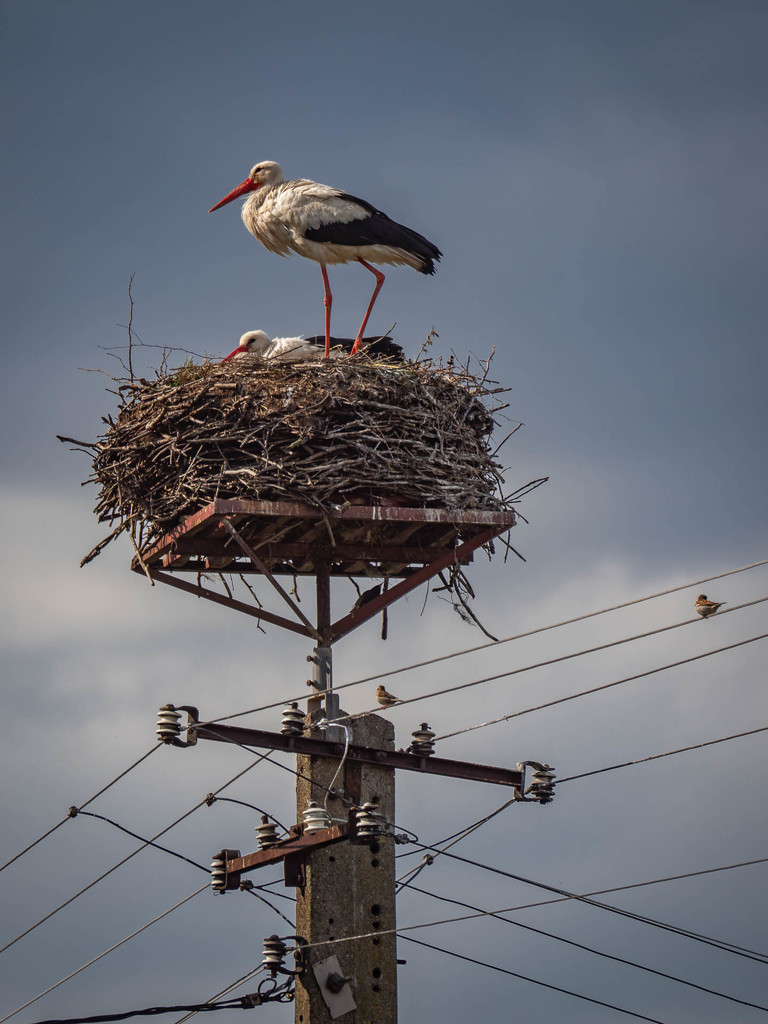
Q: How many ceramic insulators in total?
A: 9